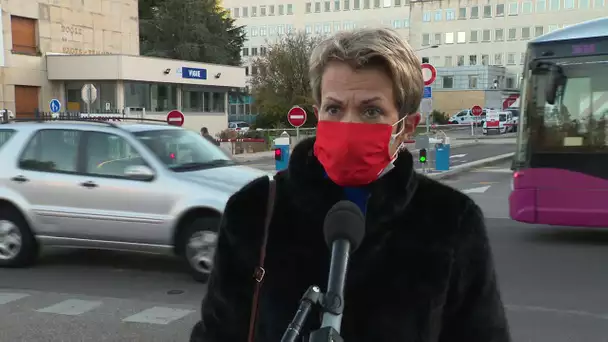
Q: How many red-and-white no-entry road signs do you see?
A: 2